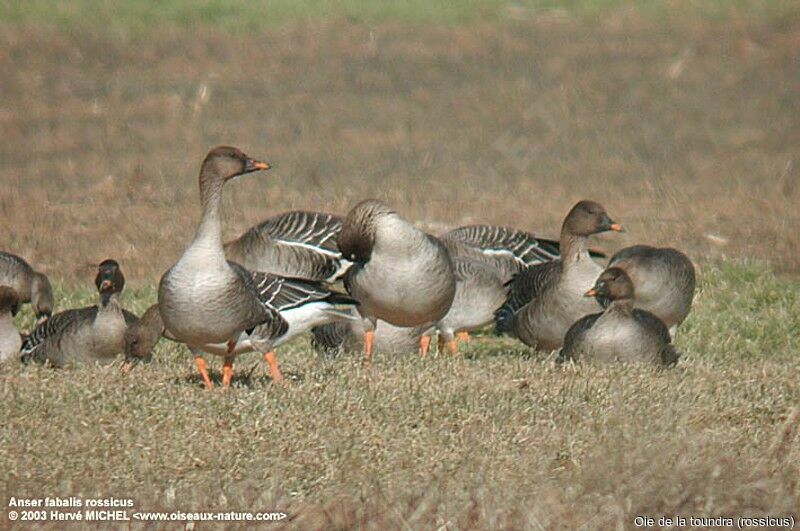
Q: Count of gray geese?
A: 12